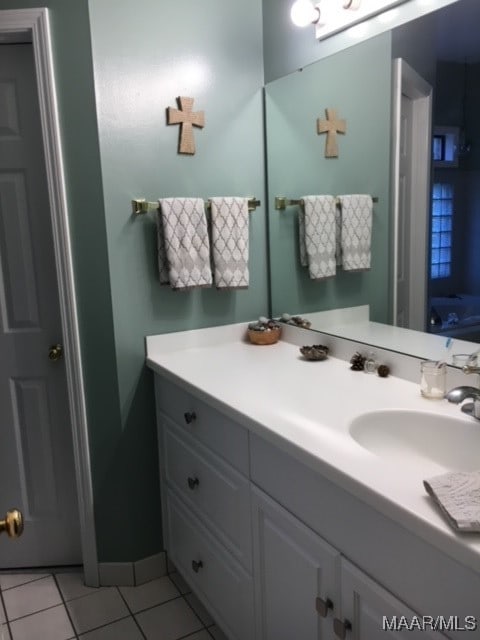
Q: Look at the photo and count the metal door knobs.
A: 2